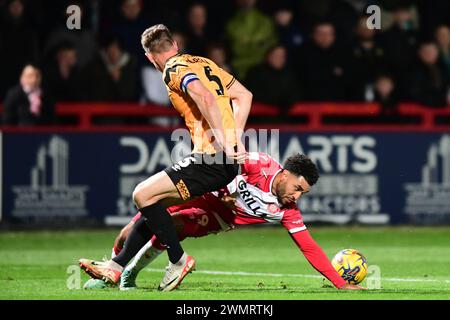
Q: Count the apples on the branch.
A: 0